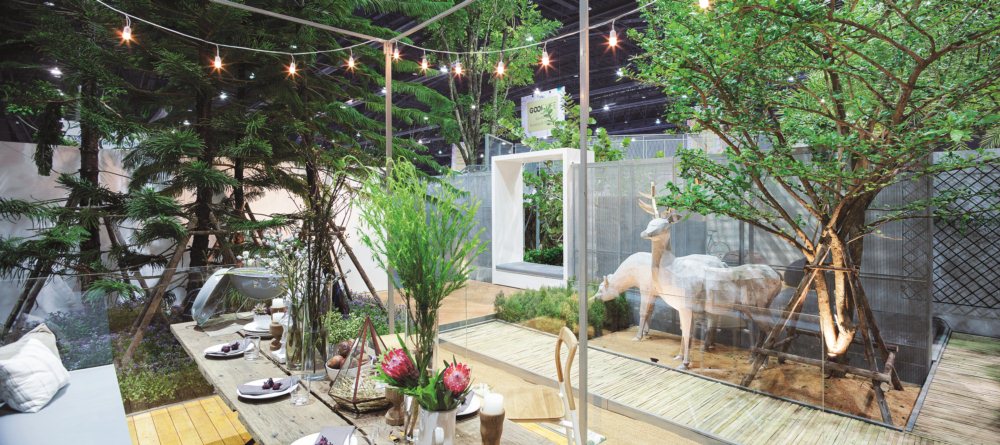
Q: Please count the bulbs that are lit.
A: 11